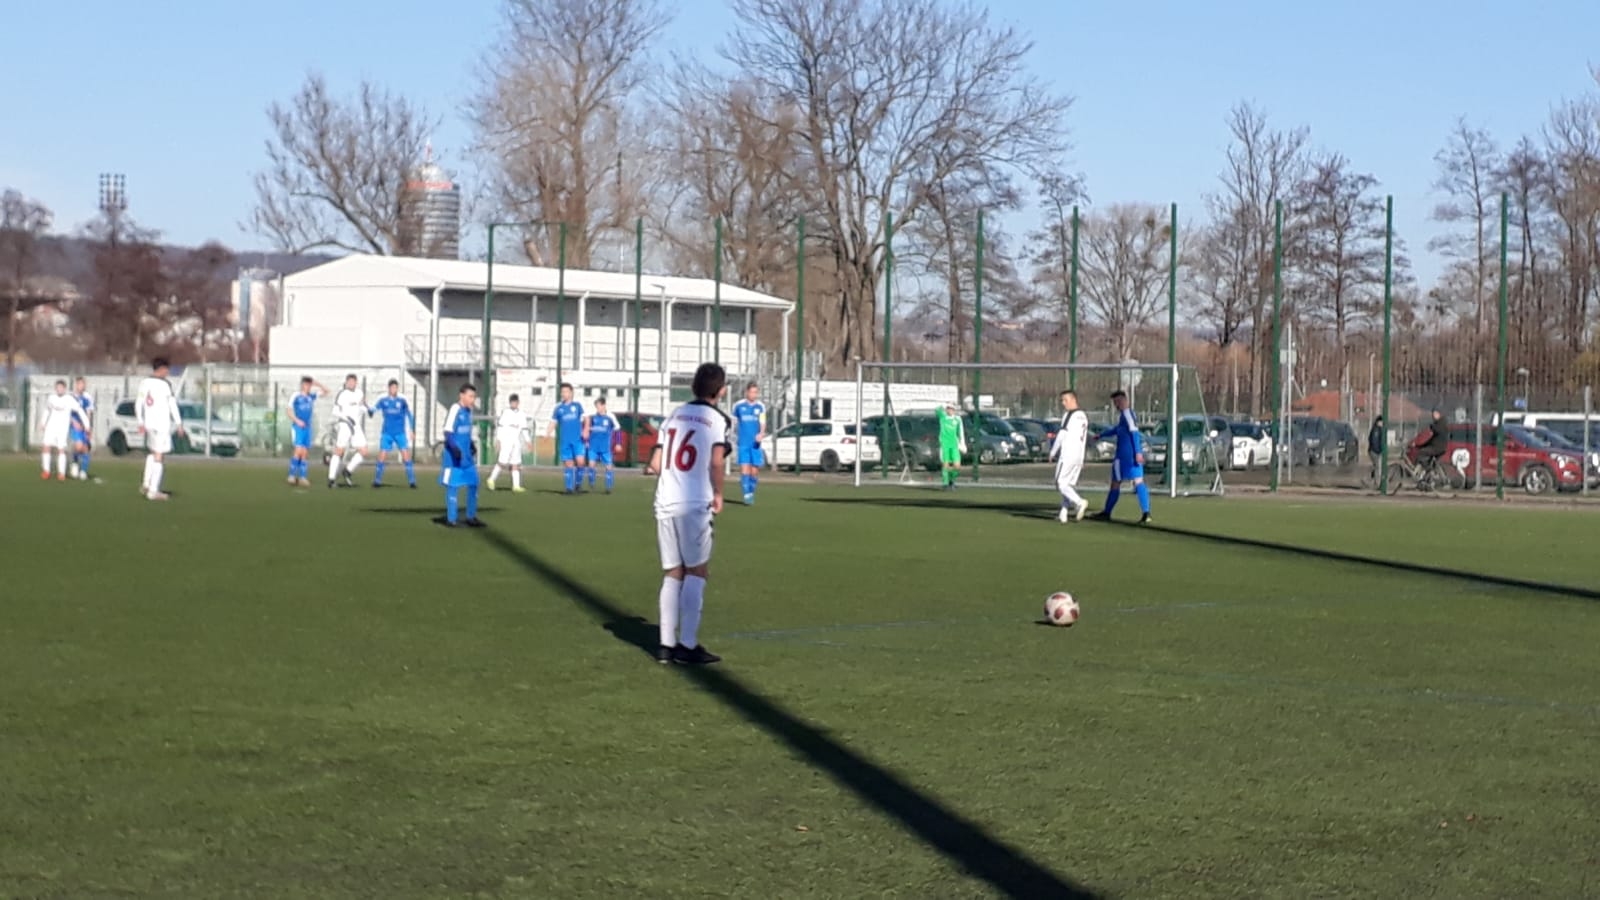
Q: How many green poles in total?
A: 12